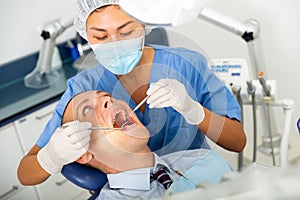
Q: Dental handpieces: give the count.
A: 3